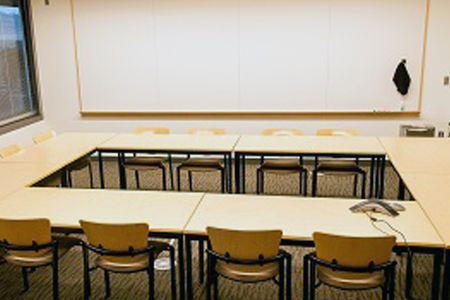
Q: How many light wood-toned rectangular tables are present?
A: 8